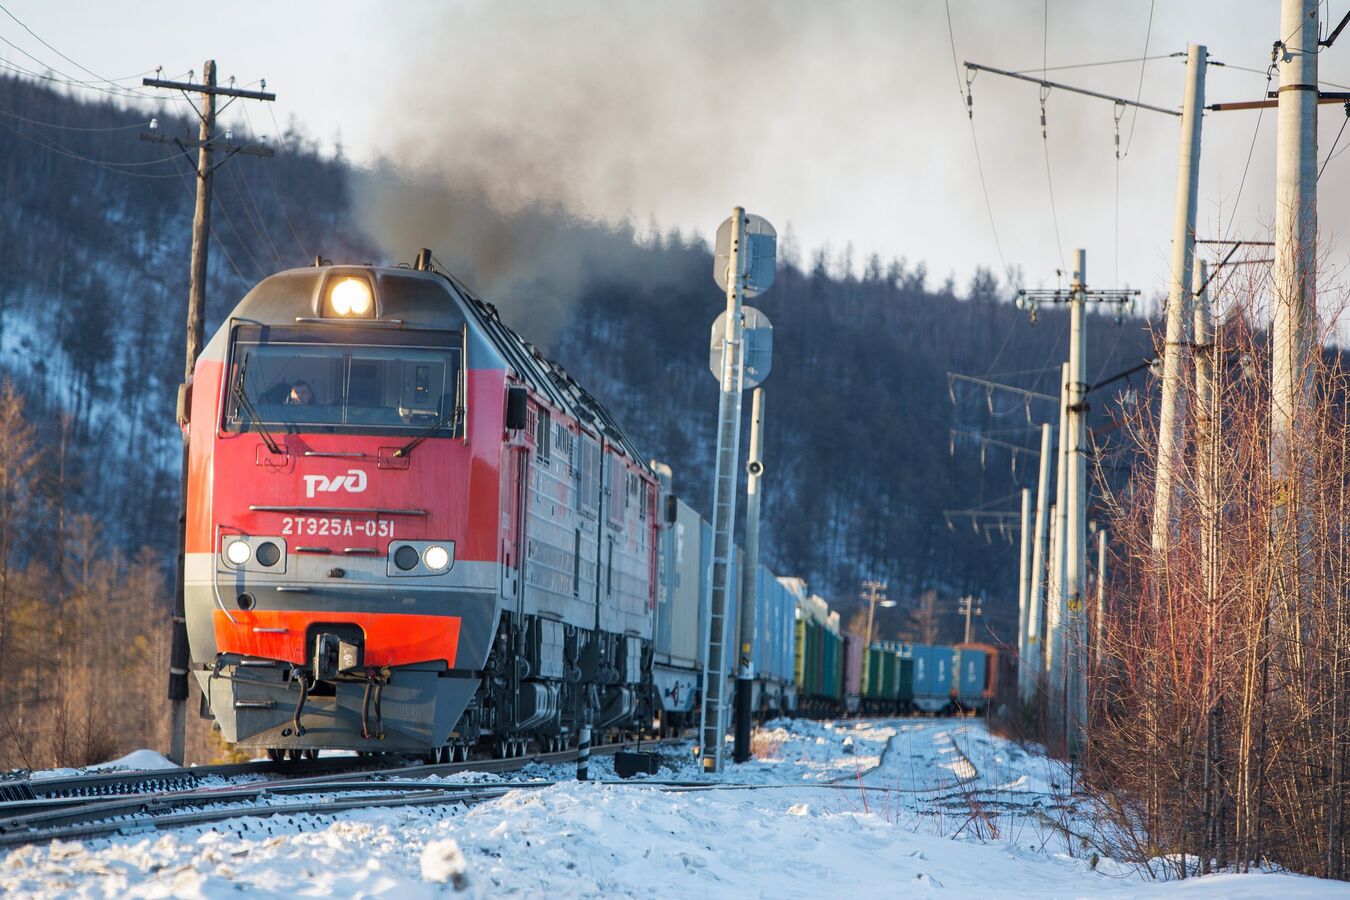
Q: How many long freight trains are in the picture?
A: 1